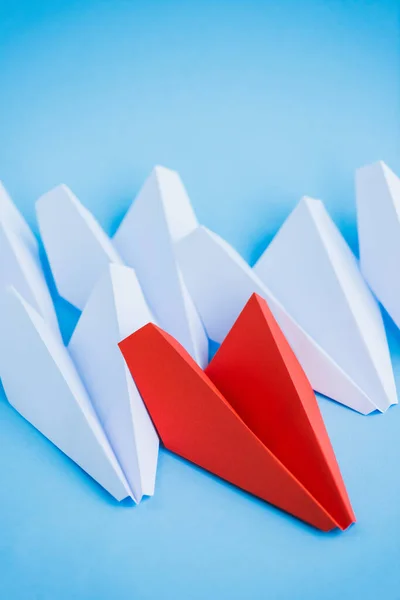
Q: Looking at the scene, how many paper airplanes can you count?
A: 6